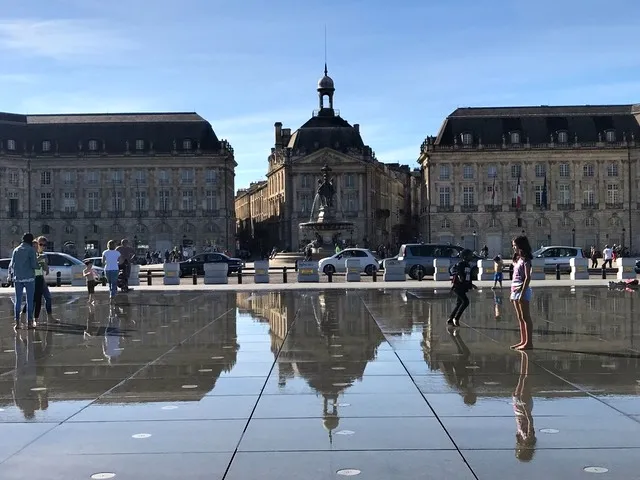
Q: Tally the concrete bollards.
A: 13